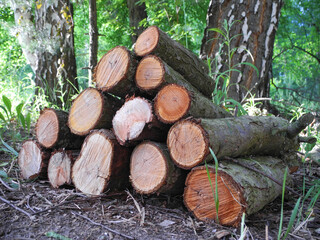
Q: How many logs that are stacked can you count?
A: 13